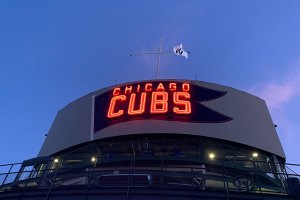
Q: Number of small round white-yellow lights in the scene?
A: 4